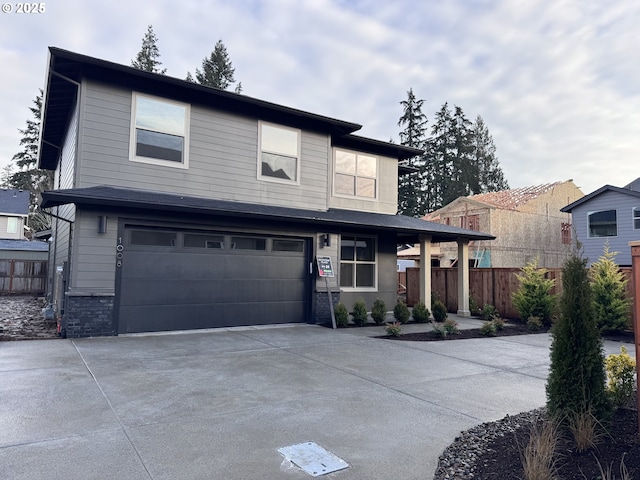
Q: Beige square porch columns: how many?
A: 2